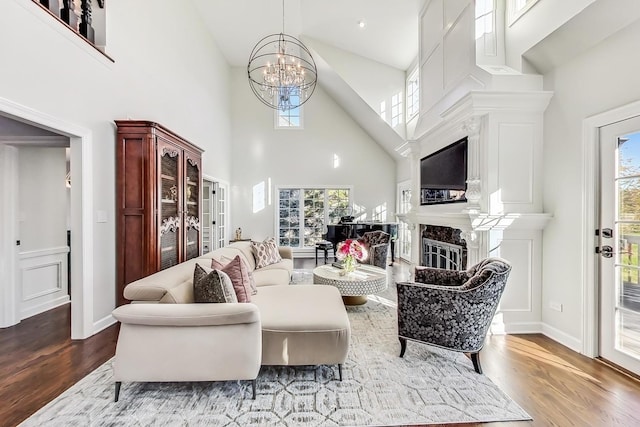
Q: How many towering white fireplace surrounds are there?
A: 1